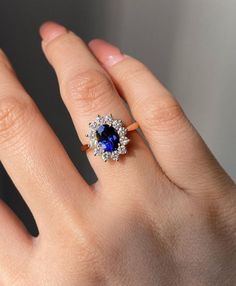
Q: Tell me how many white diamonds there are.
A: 12